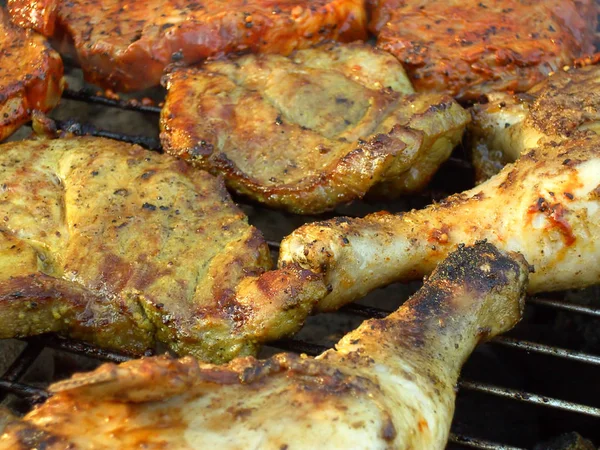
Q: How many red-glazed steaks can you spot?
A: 3